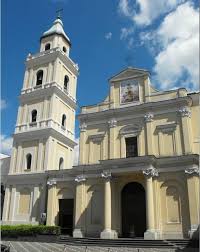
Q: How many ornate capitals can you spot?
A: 9